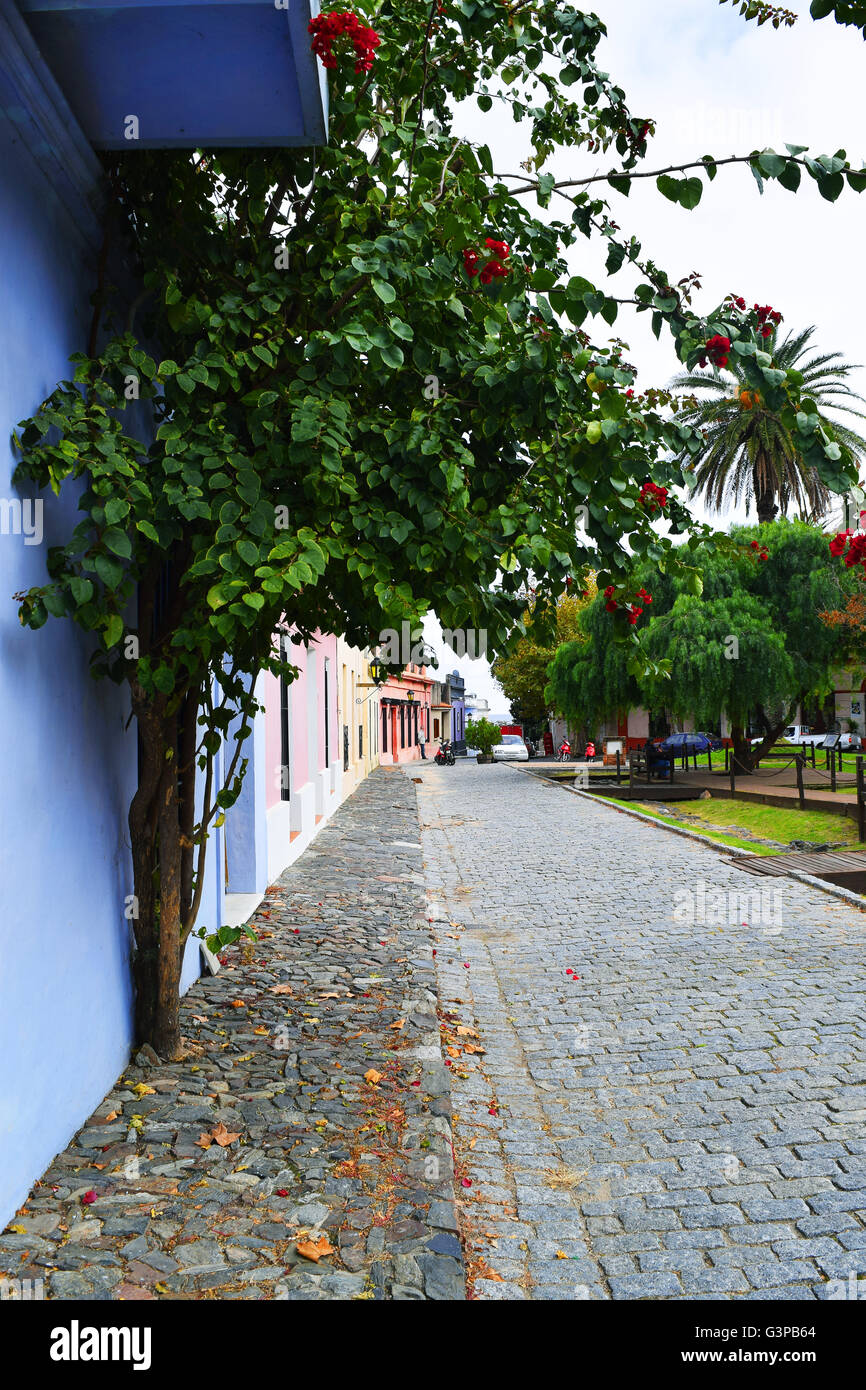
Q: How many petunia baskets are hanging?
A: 0